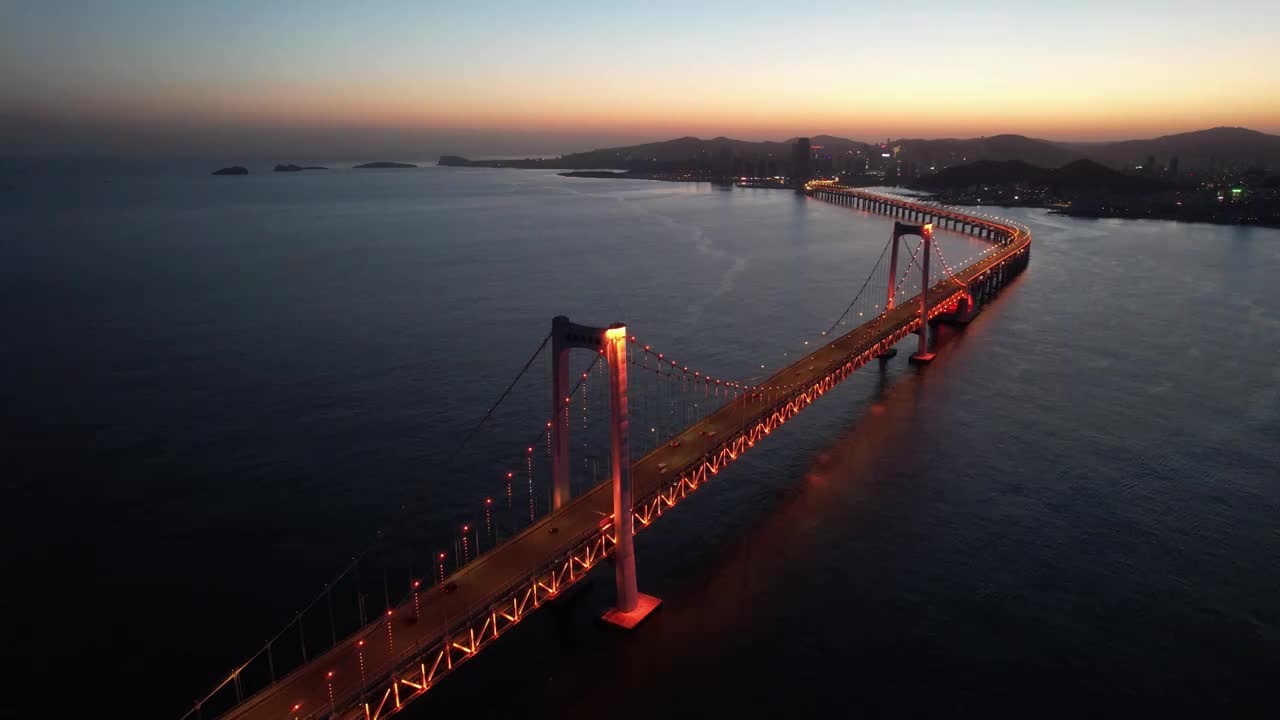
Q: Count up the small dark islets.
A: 3